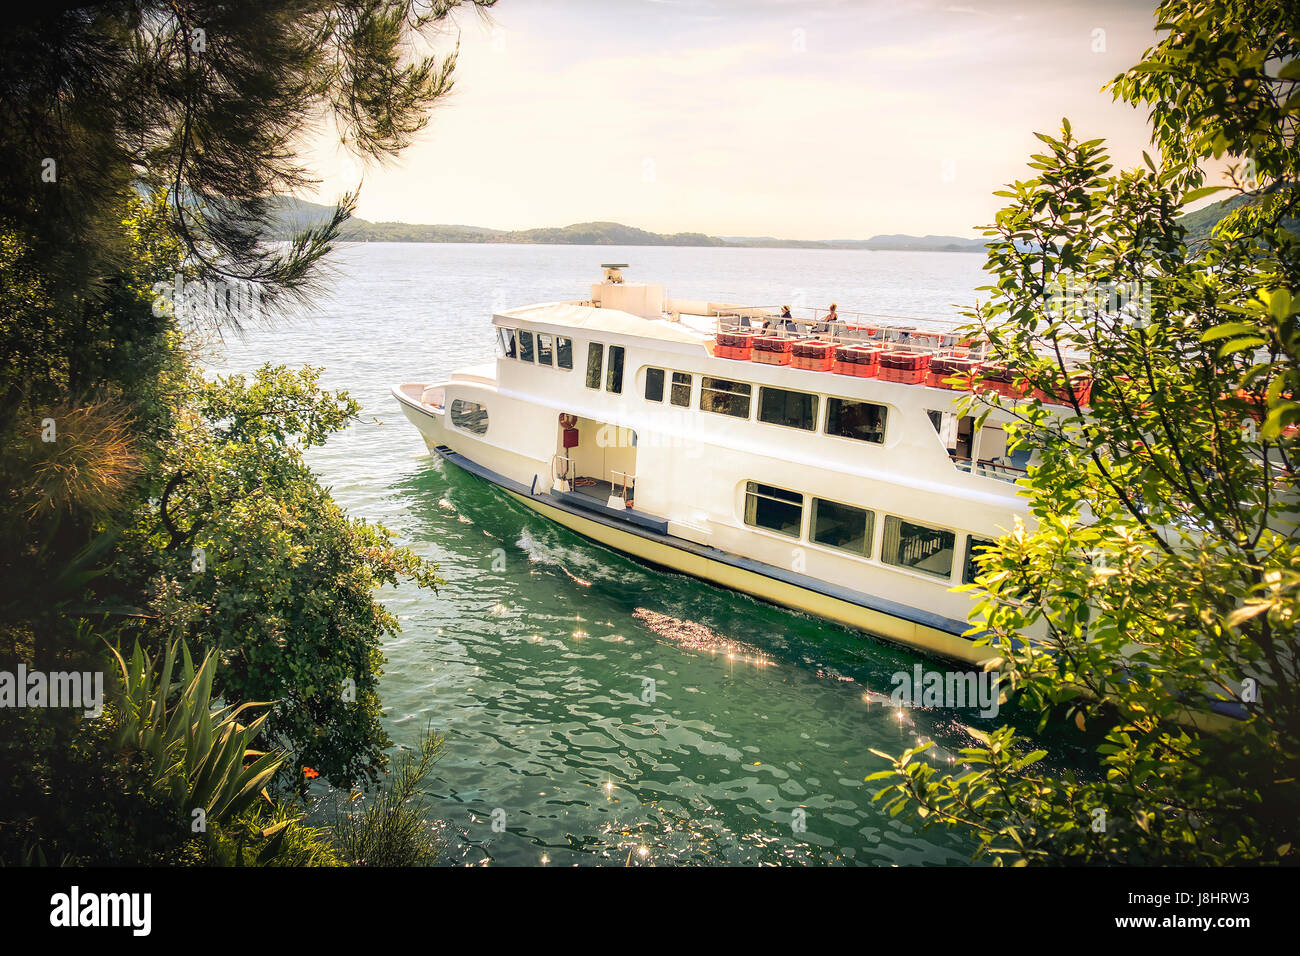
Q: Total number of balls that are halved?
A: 0